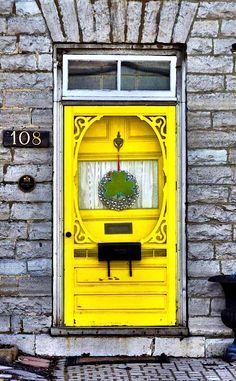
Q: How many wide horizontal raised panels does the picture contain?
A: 2